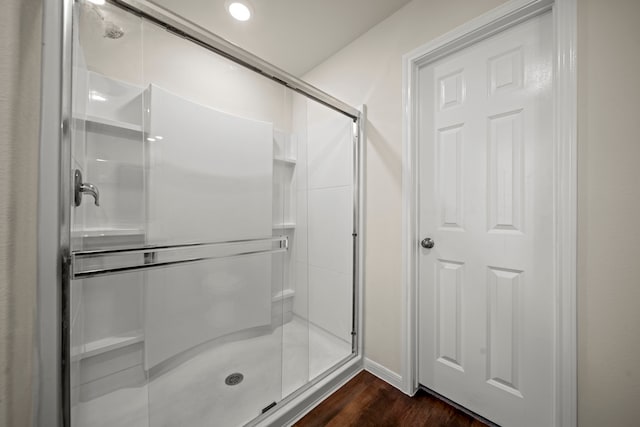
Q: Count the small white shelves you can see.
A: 6